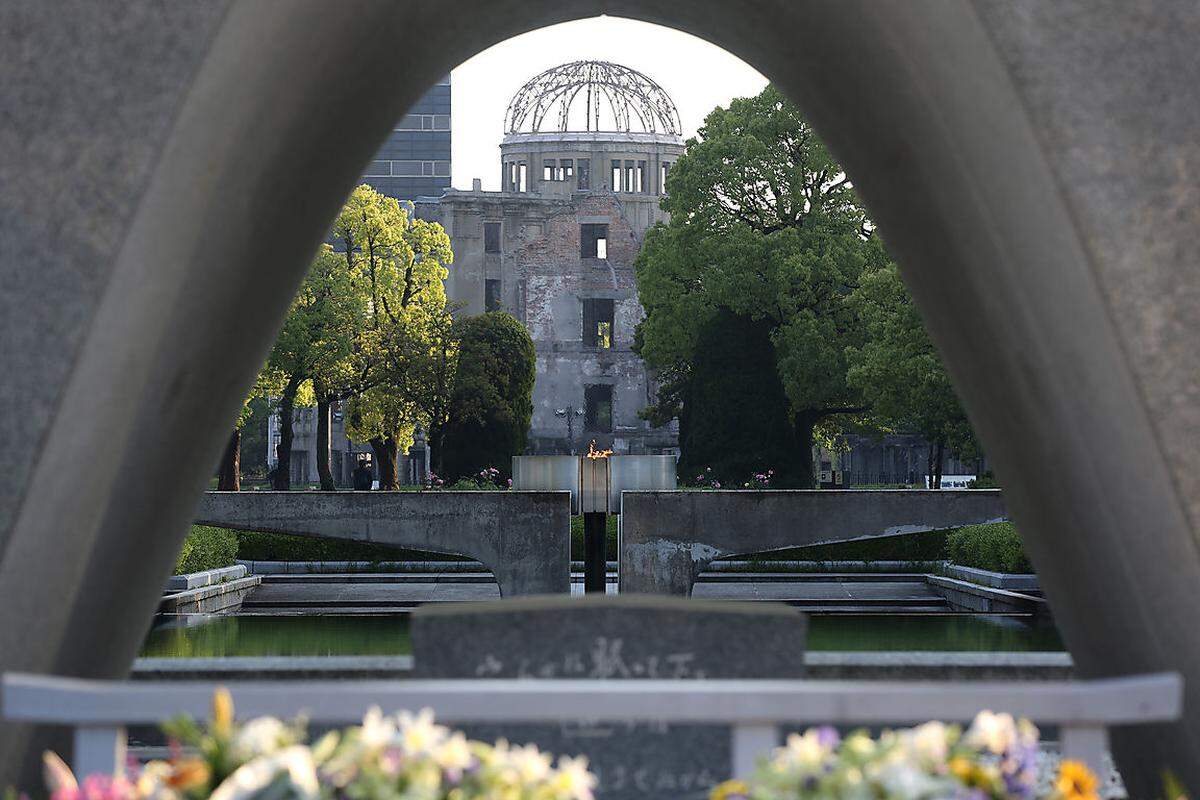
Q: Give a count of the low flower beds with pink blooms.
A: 2